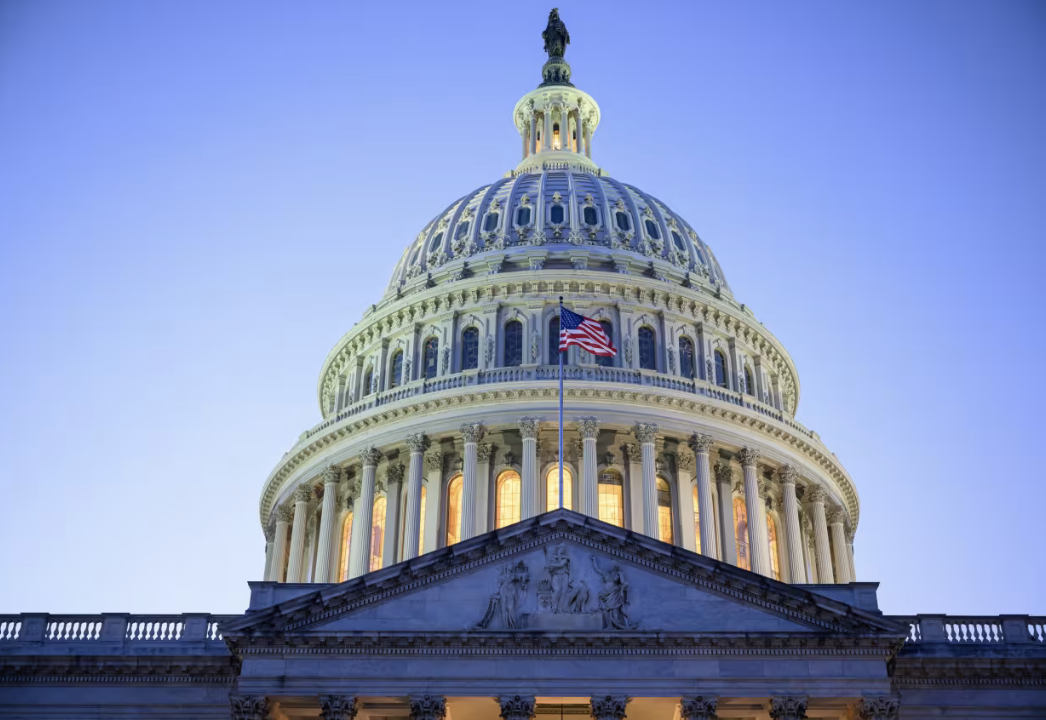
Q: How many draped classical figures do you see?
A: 4